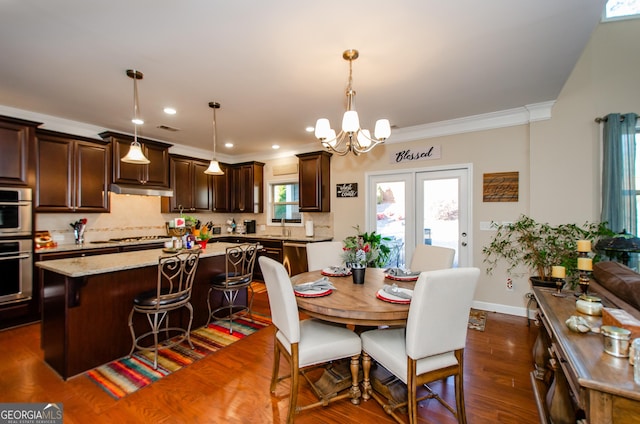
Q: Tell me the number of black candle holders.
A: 3